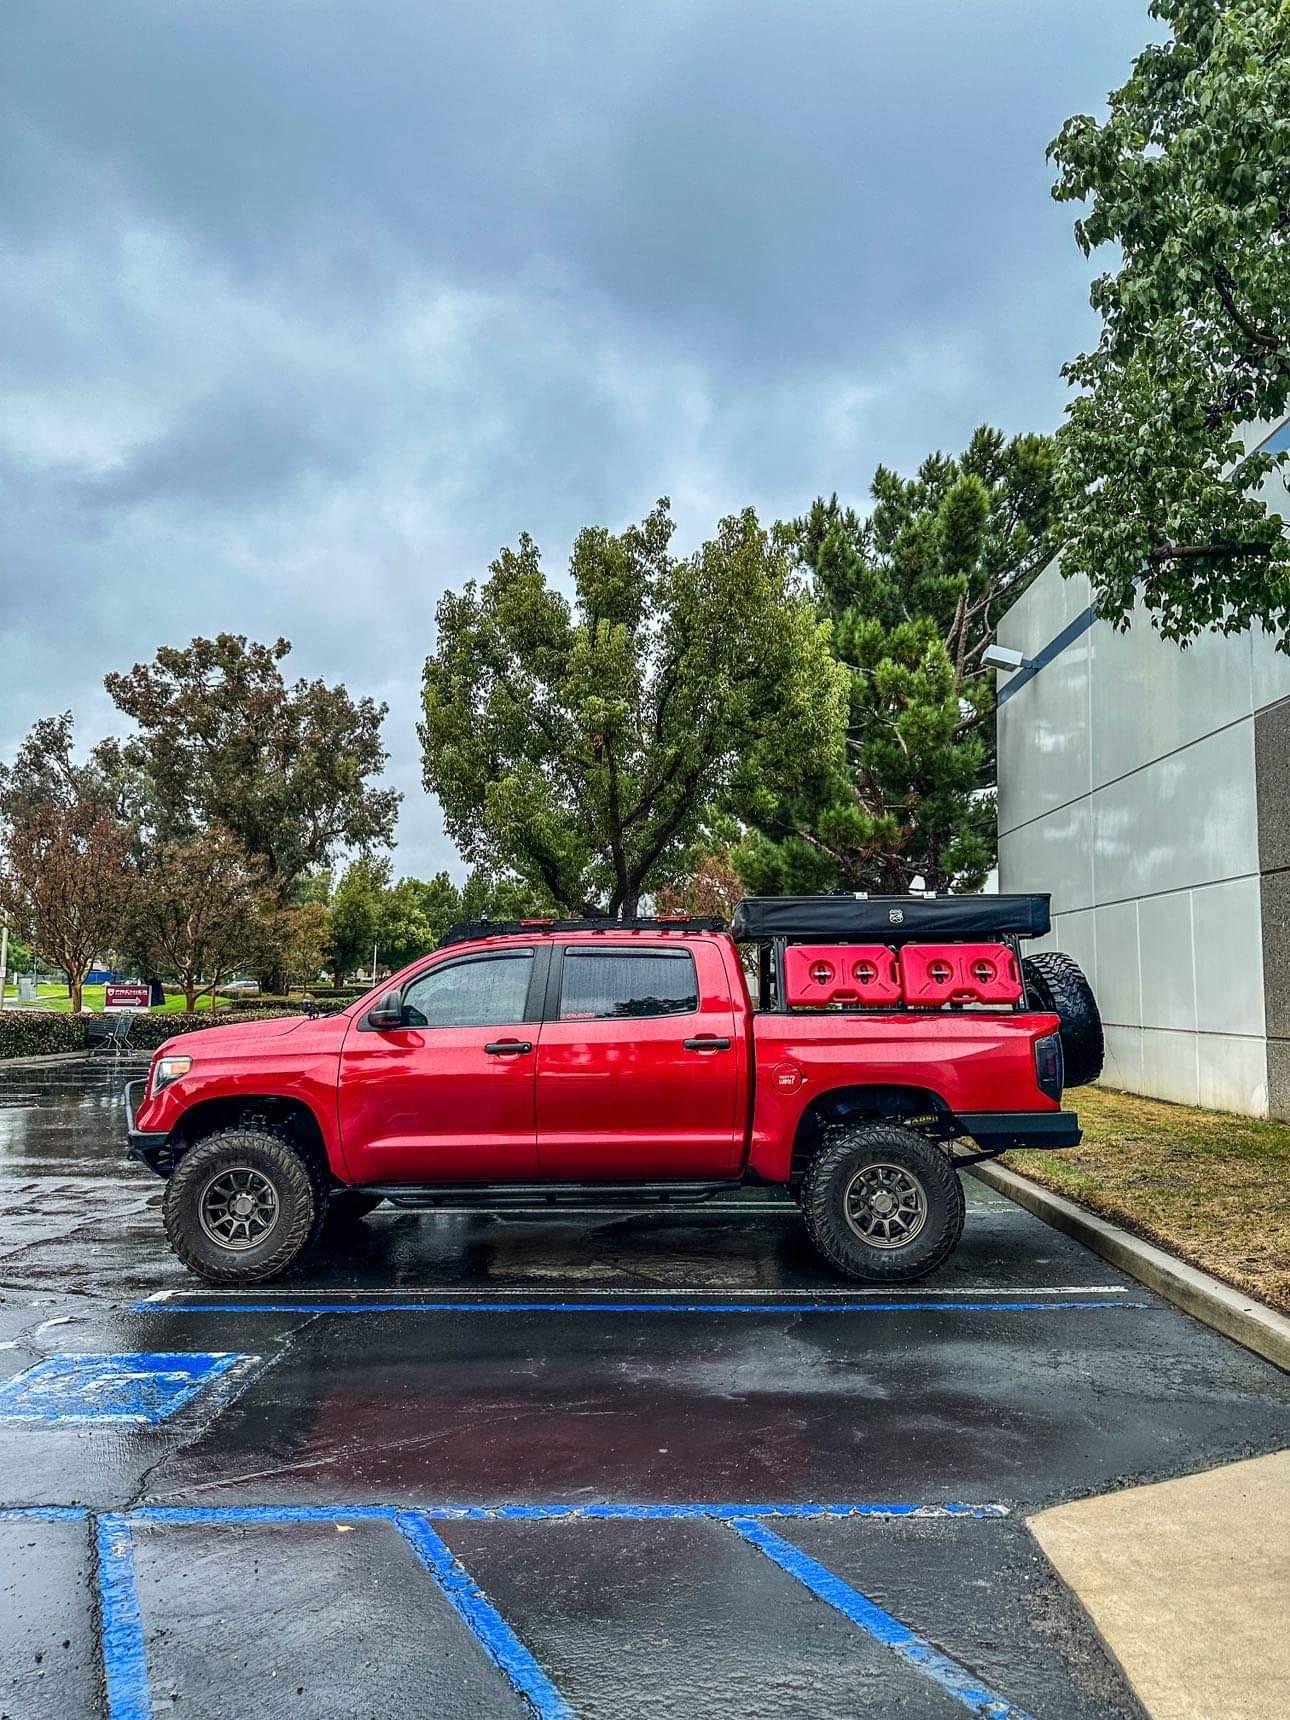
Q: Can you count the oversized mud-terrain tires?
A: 3